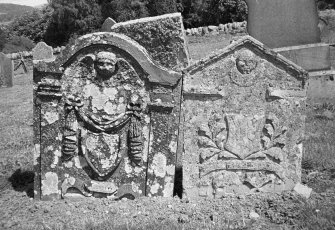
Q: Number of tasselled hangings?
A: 2